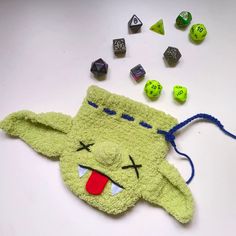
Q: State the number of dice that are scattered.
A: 10